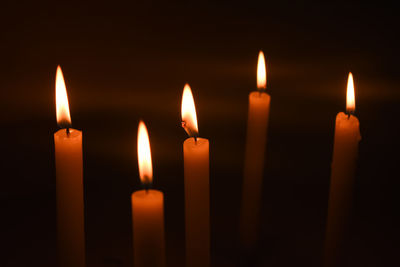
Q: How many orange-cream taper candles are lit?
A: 5